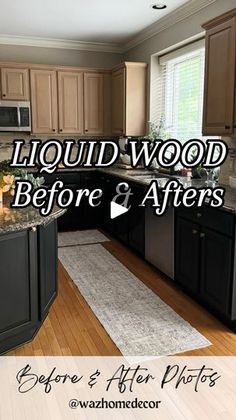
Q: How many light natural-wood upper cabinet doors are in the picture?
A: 6